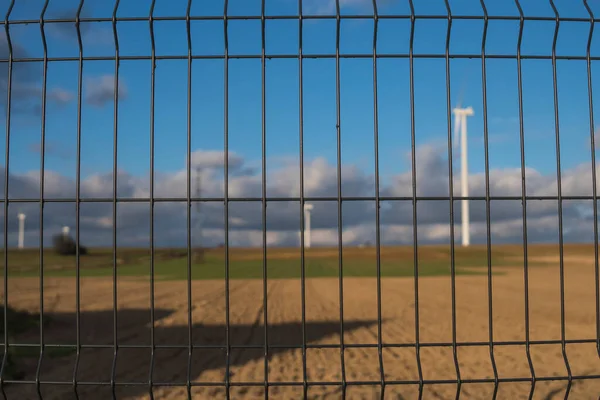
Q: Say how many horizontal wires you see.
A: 5